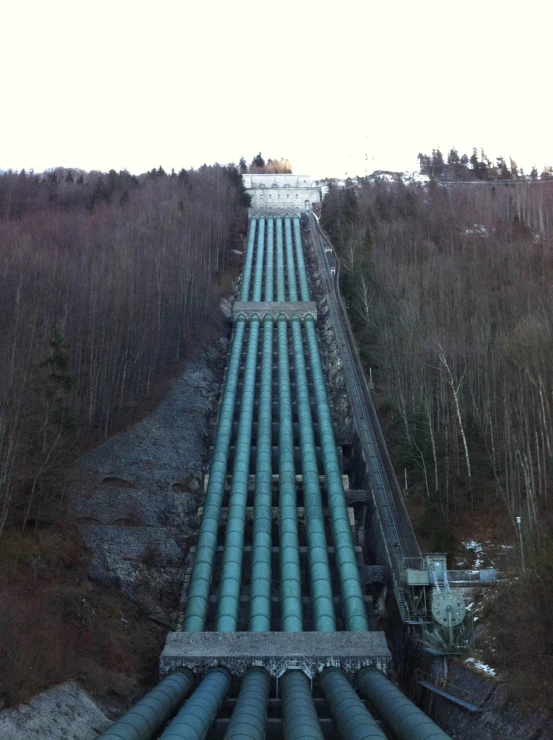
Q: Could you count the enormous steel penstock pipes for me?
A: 6